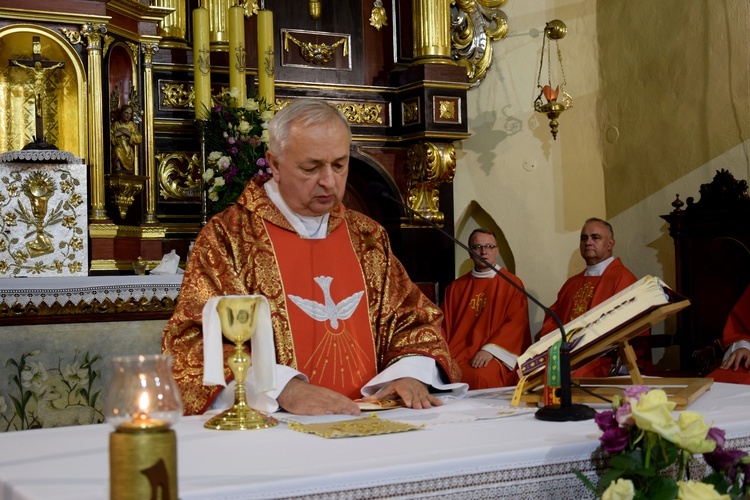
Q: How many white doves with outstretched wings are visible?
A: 1